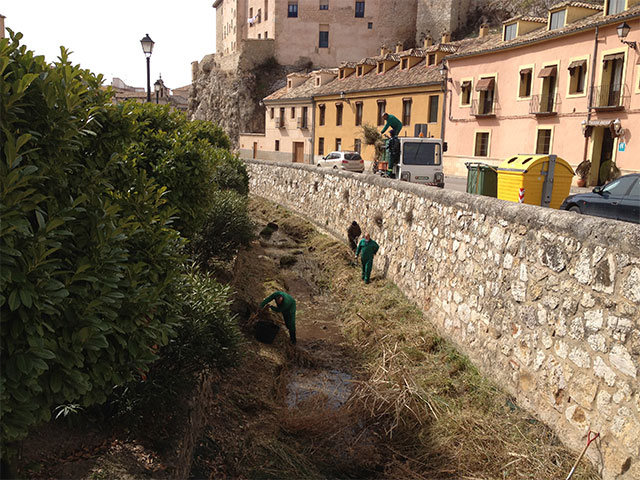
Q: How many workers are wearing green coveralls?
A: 3